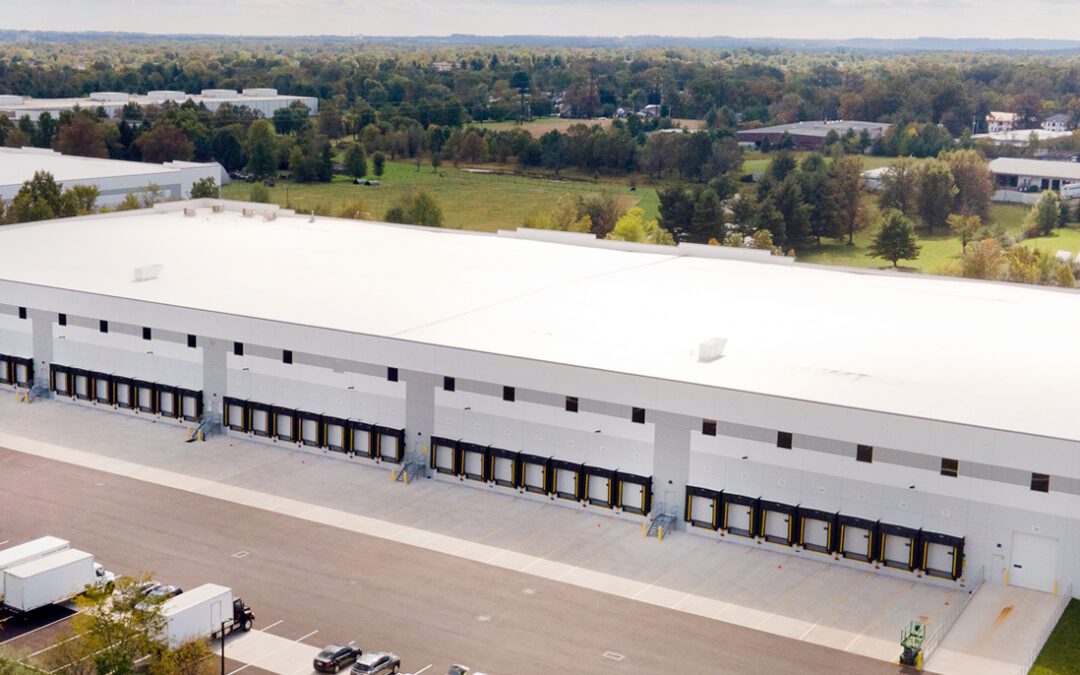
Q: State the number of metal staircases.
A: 4